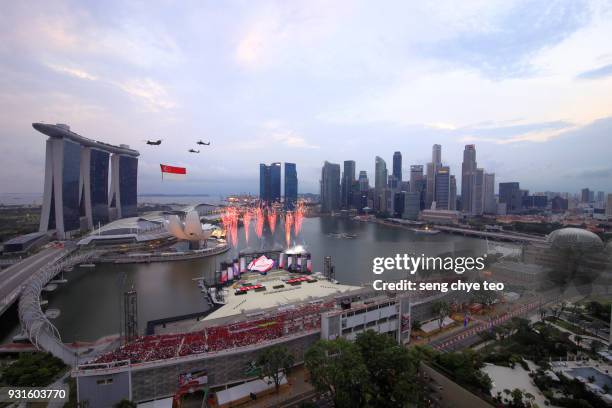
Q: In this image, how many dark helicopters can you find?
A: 3